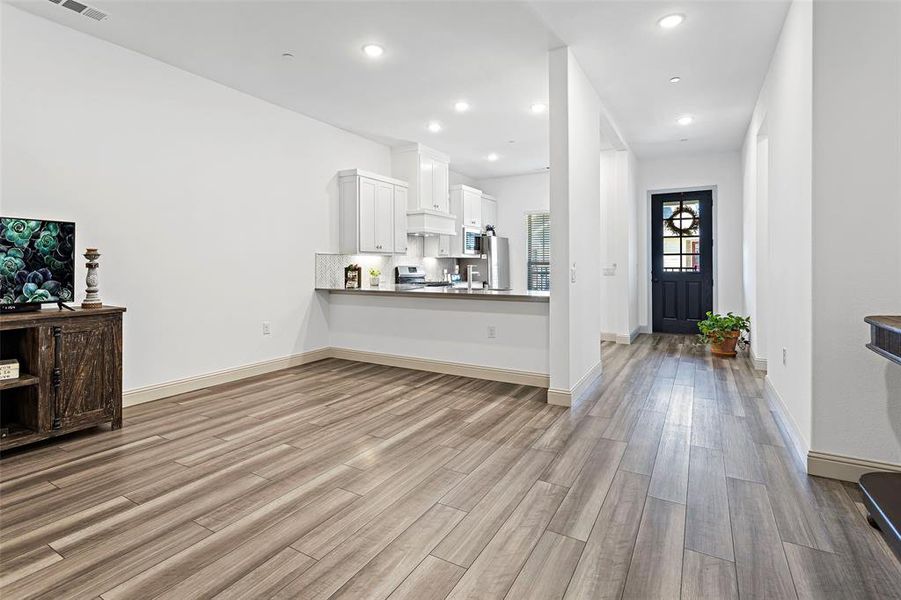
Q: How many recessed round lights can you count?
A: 7